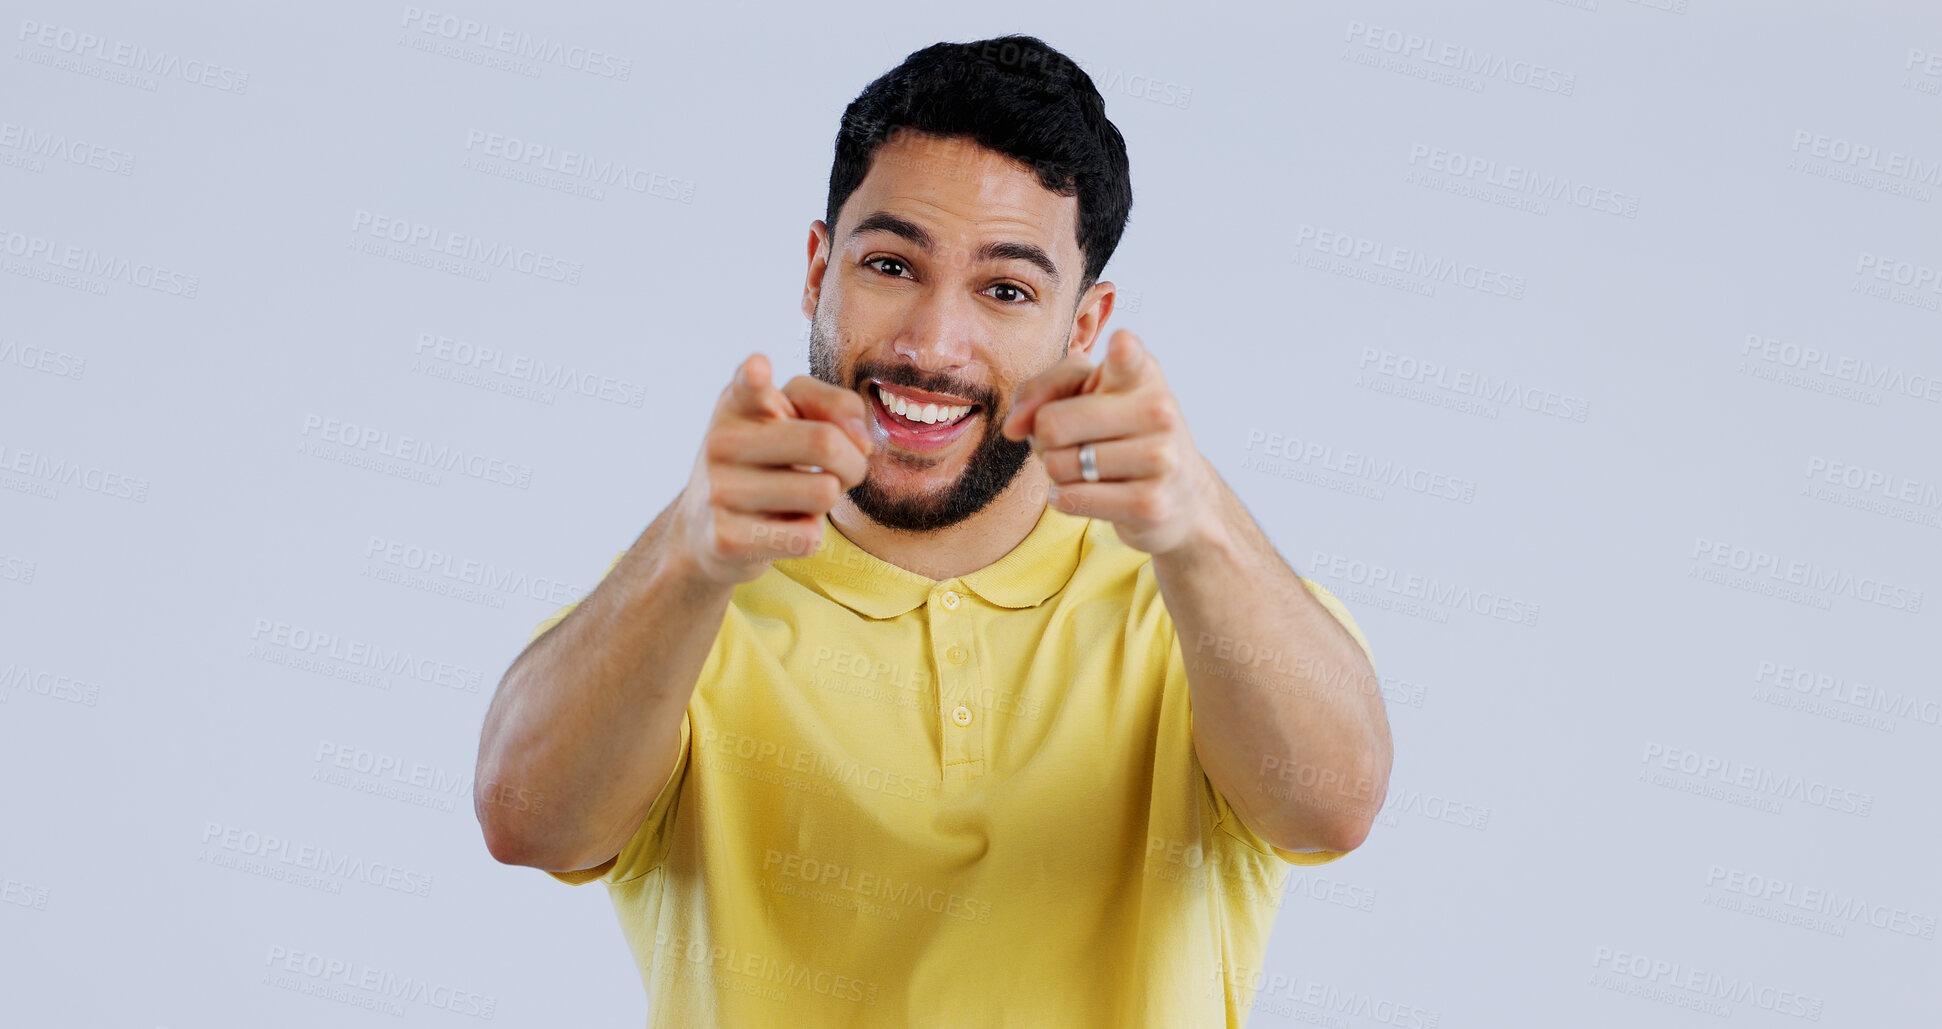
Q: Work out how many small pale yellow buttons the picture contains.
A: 3